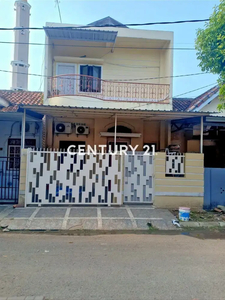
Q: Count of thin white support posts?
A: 3